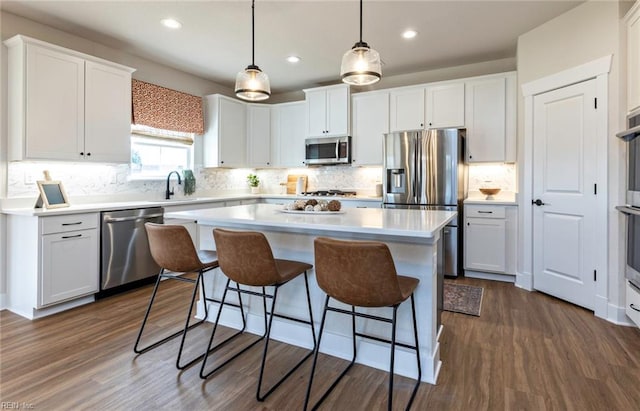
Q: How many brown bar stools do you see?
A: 3